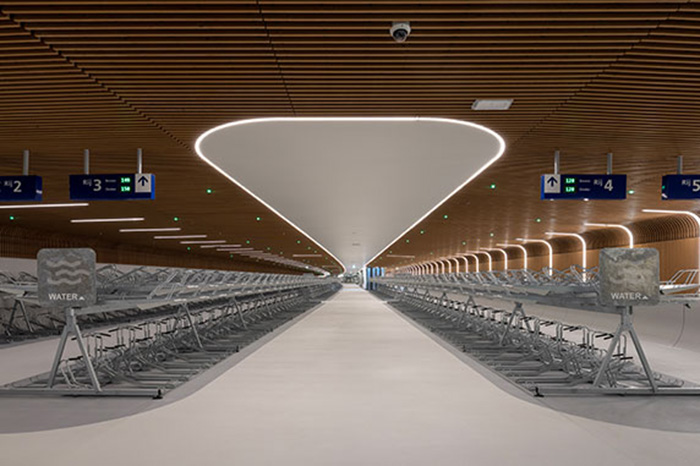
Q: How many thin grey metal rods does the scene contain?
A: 6